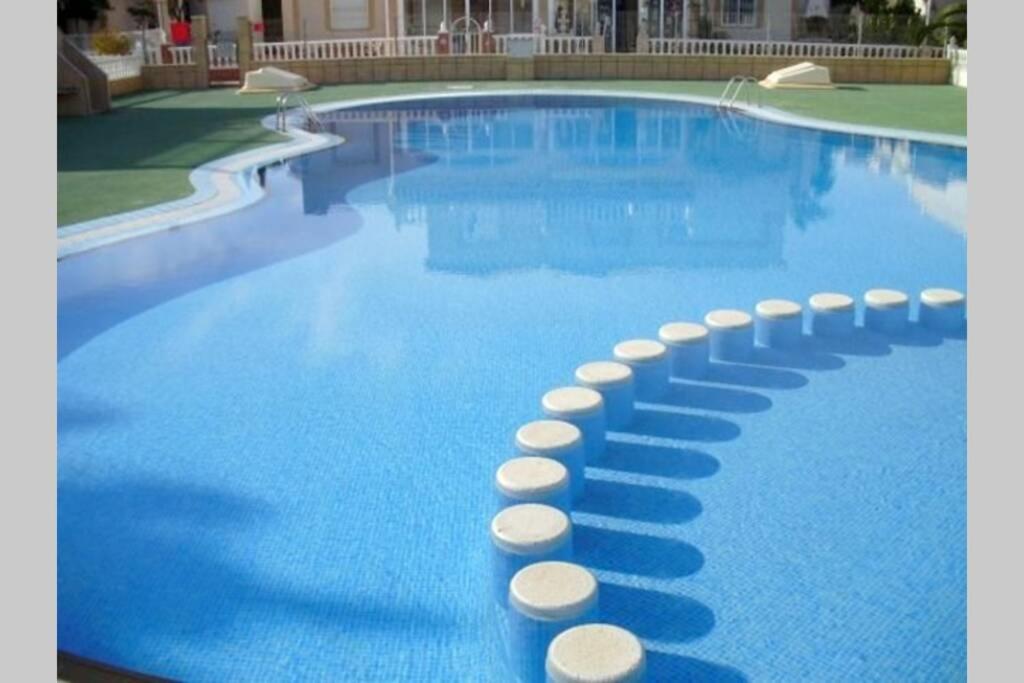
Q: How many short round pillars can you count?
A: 14